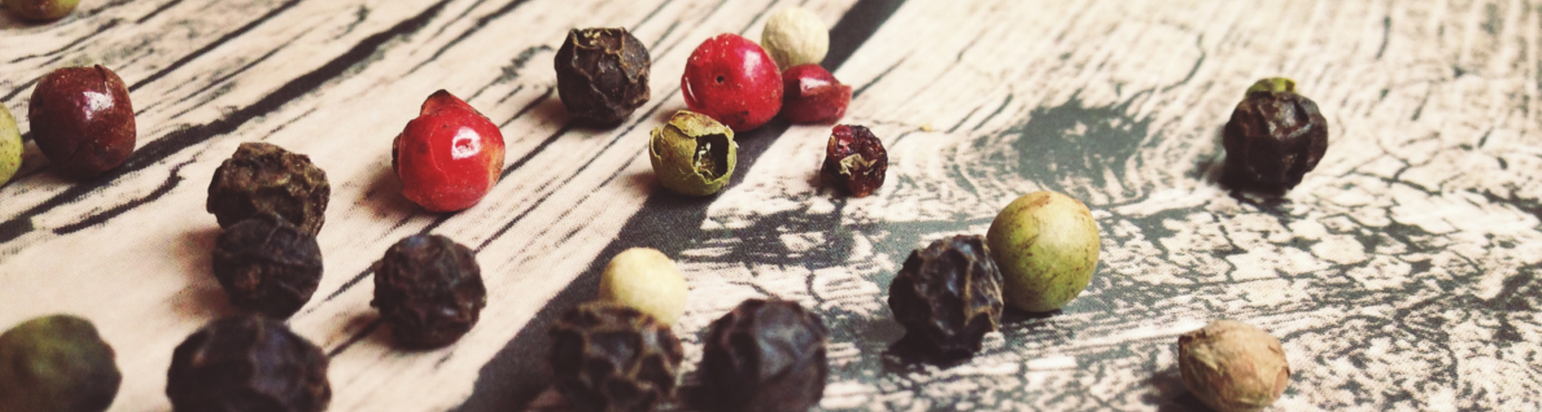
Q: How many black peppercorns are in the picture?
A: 9